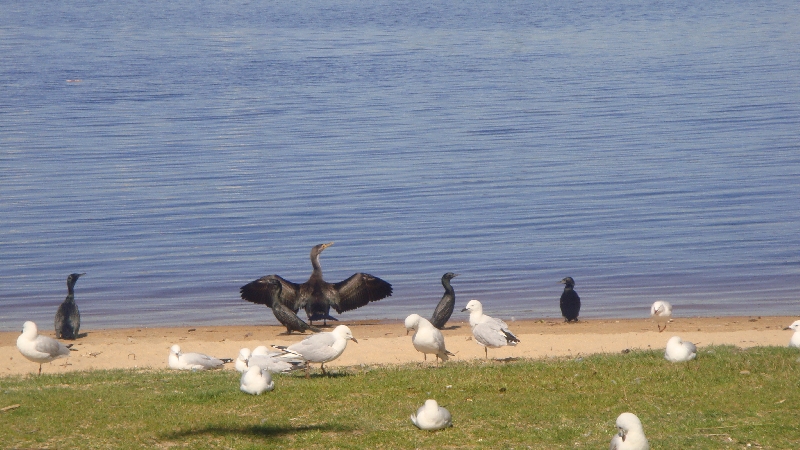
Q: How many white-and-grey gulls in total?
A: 13